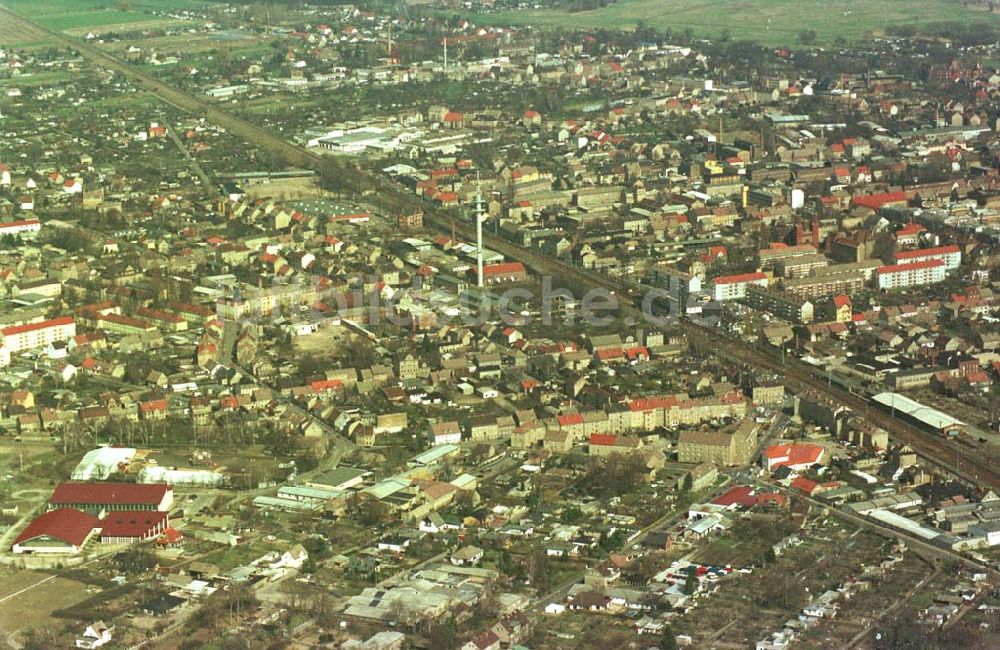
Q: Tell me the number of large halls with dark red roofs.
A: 3